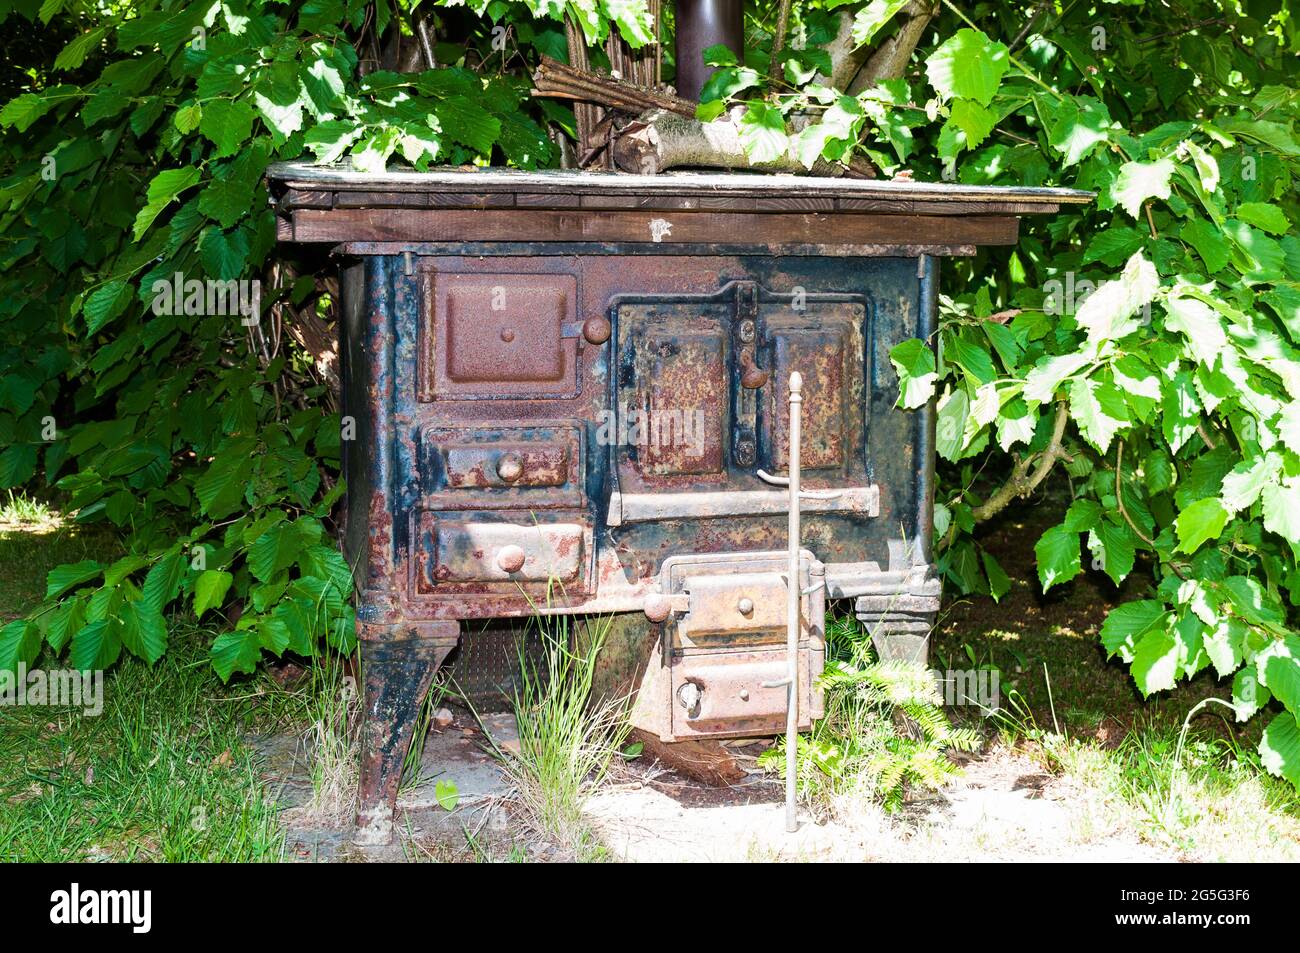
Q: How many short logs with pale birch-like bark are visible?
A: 1